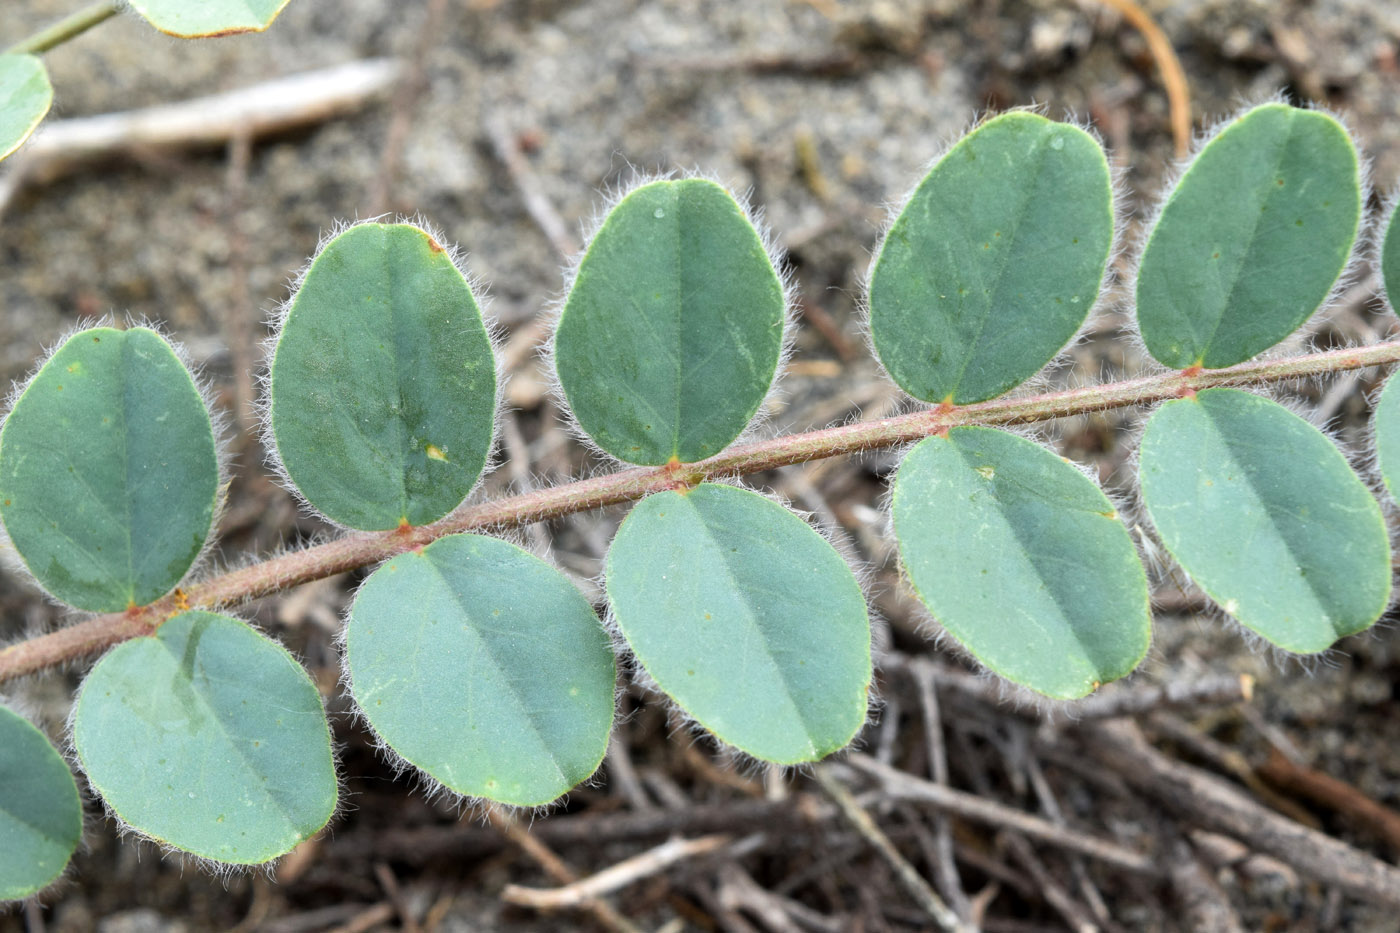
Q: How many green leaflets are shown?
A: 15